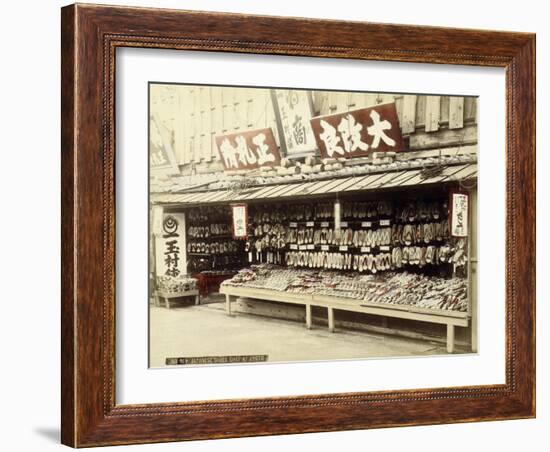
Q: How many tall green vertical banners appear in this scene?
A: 0